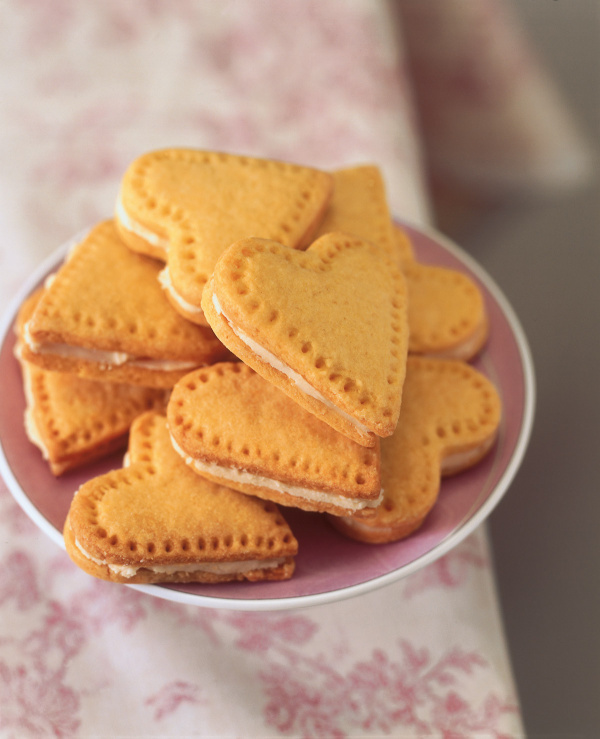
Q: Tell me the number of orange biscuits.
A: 9